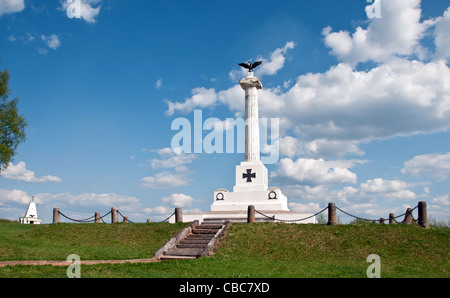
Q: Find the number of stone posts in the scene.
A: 12